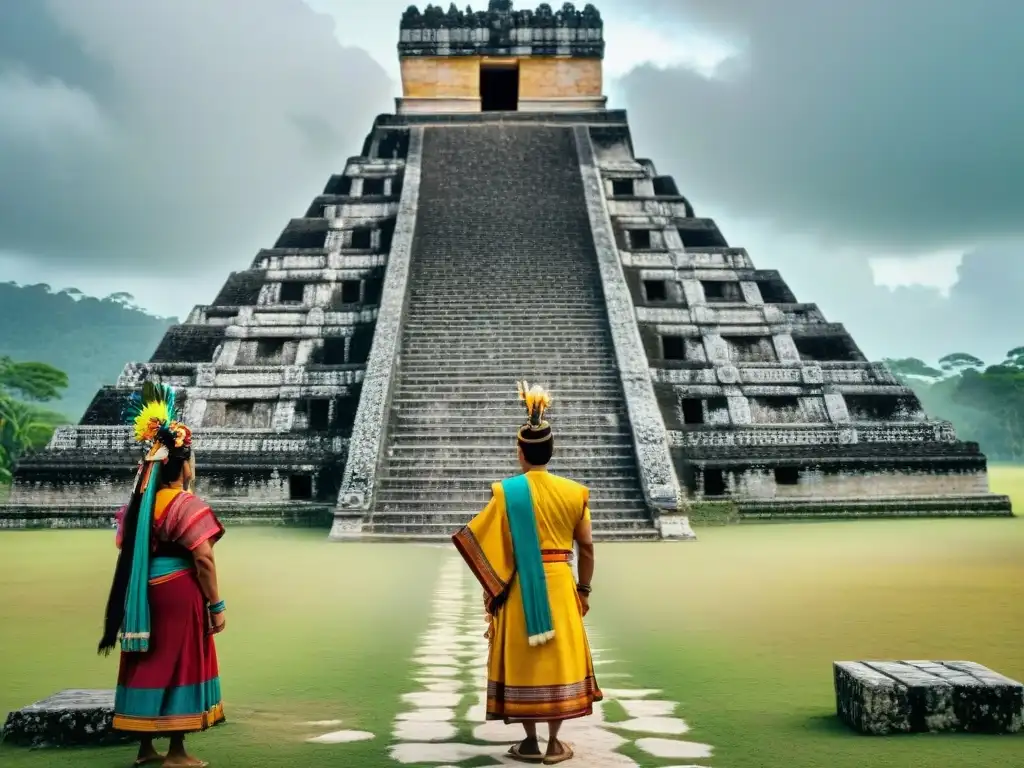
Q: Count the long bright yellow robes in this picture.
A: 1